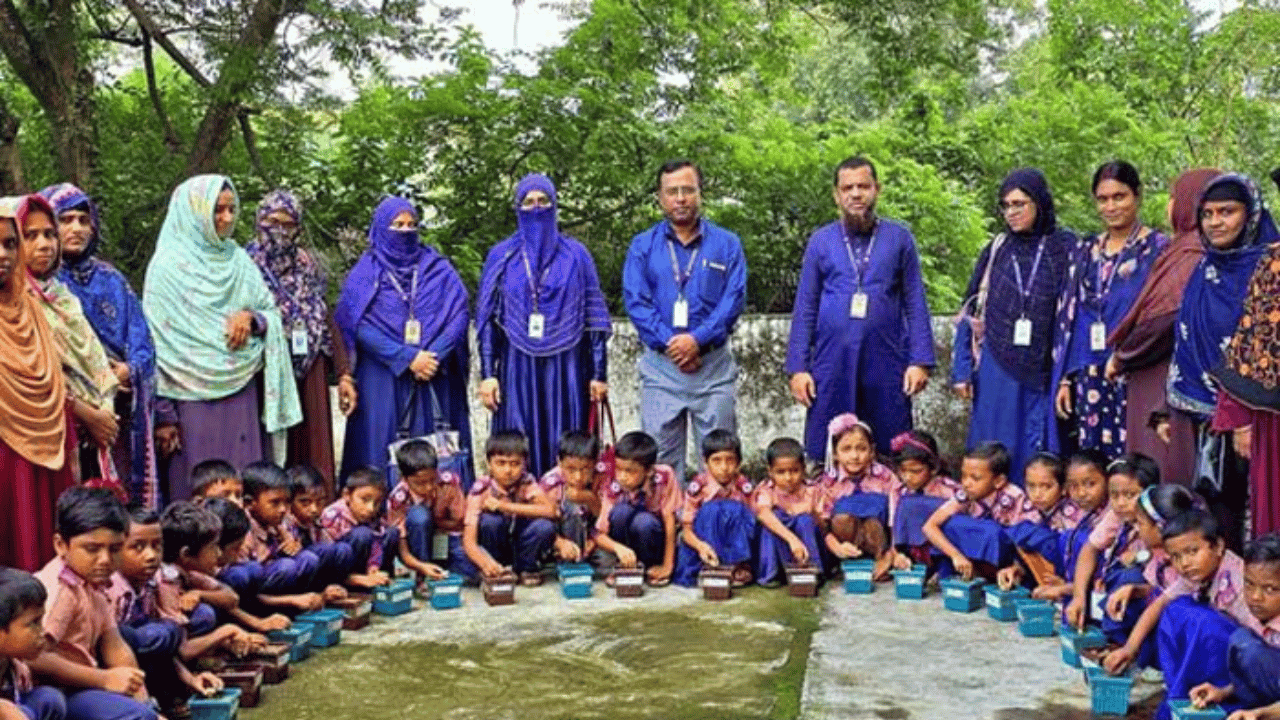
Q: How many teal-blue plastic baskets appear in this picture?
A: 14